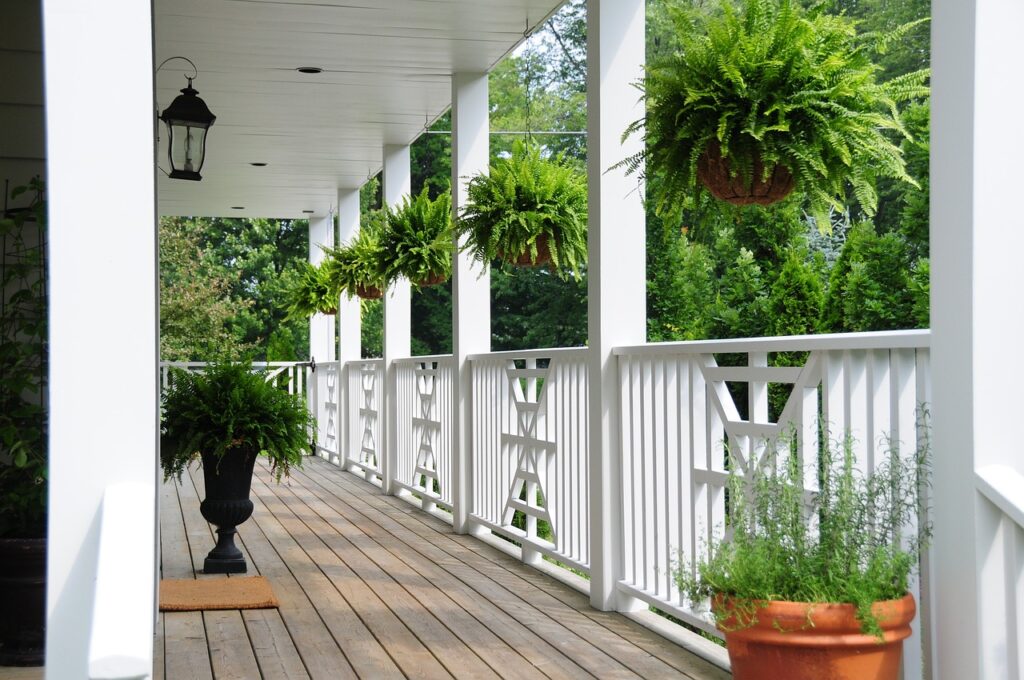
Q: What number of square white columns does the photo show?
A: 7